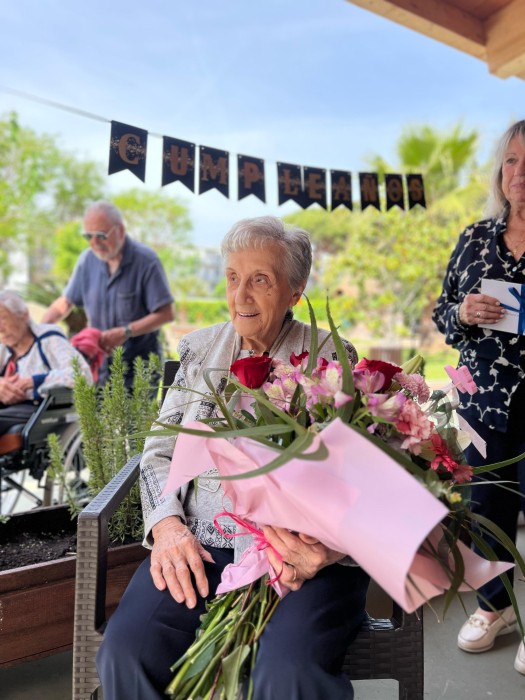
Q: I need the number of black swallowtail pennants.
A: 10